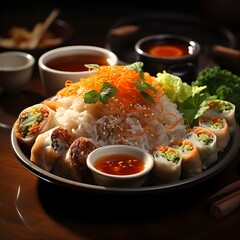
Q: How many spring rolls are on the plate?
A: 8